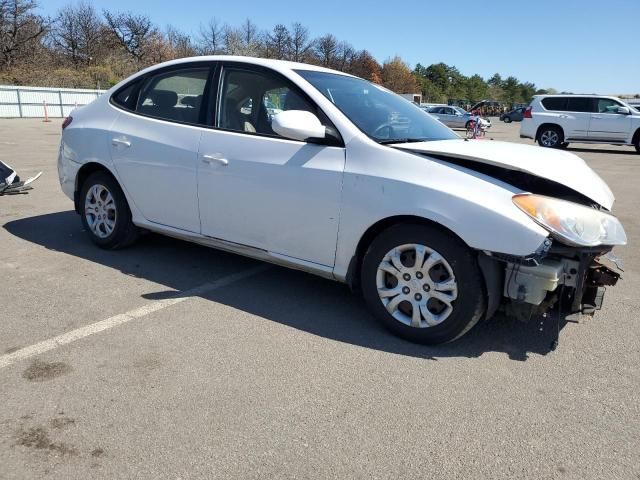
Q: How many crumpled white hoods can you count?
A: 1